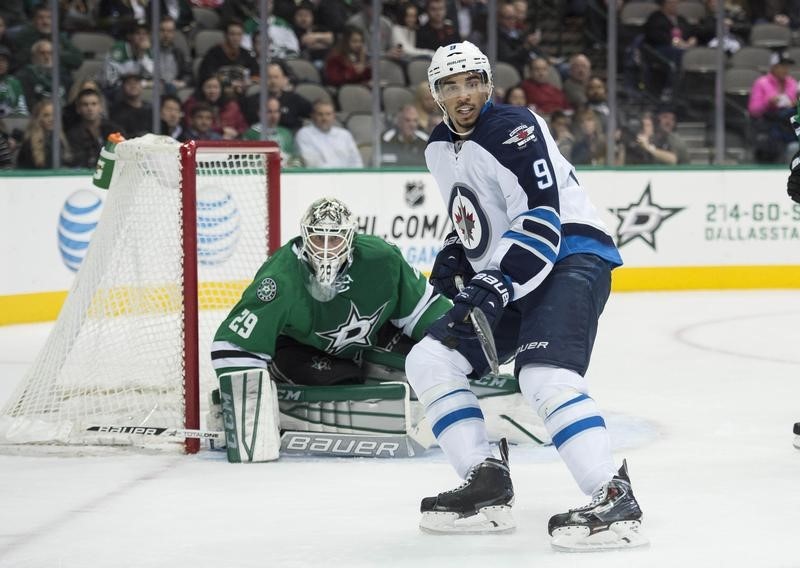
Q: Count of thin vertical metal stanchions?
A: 7